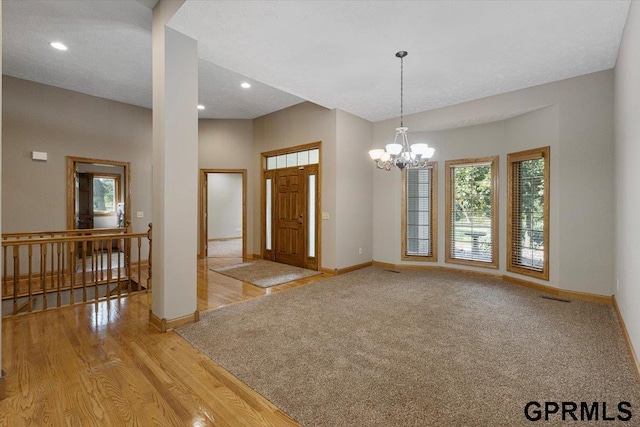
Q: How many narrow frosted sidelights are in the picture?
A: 2